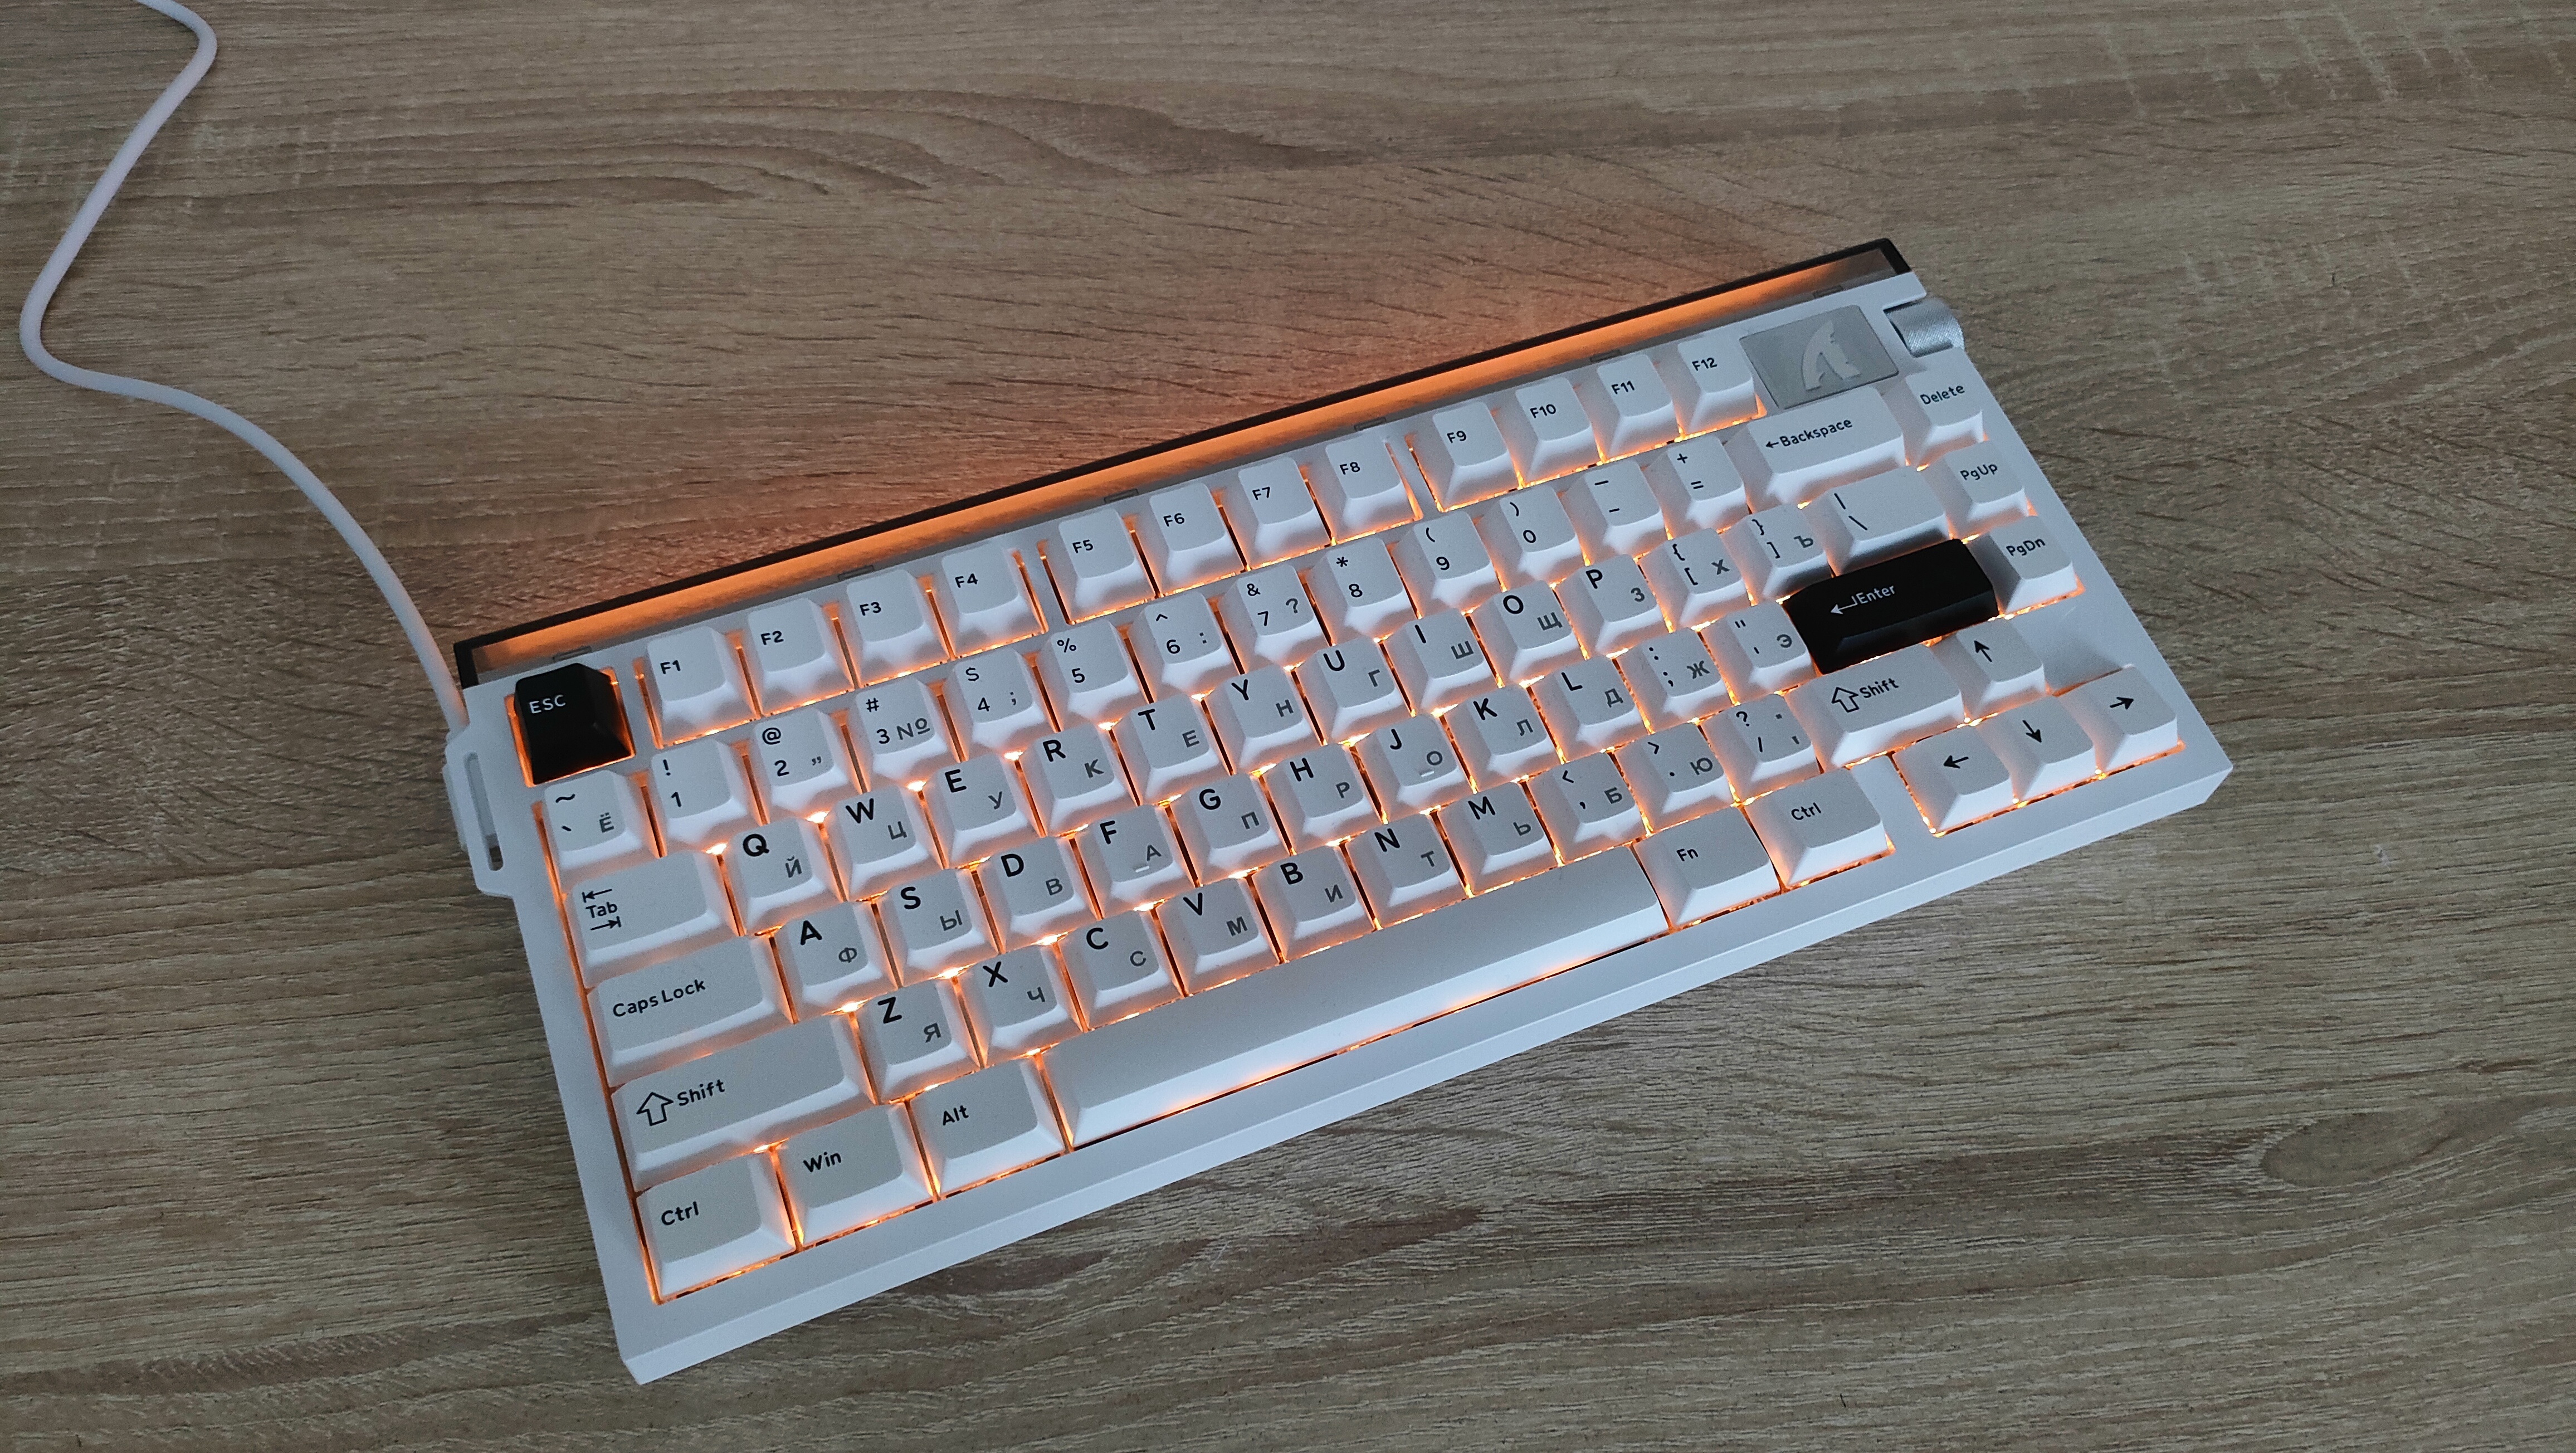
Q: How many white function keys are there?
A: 12